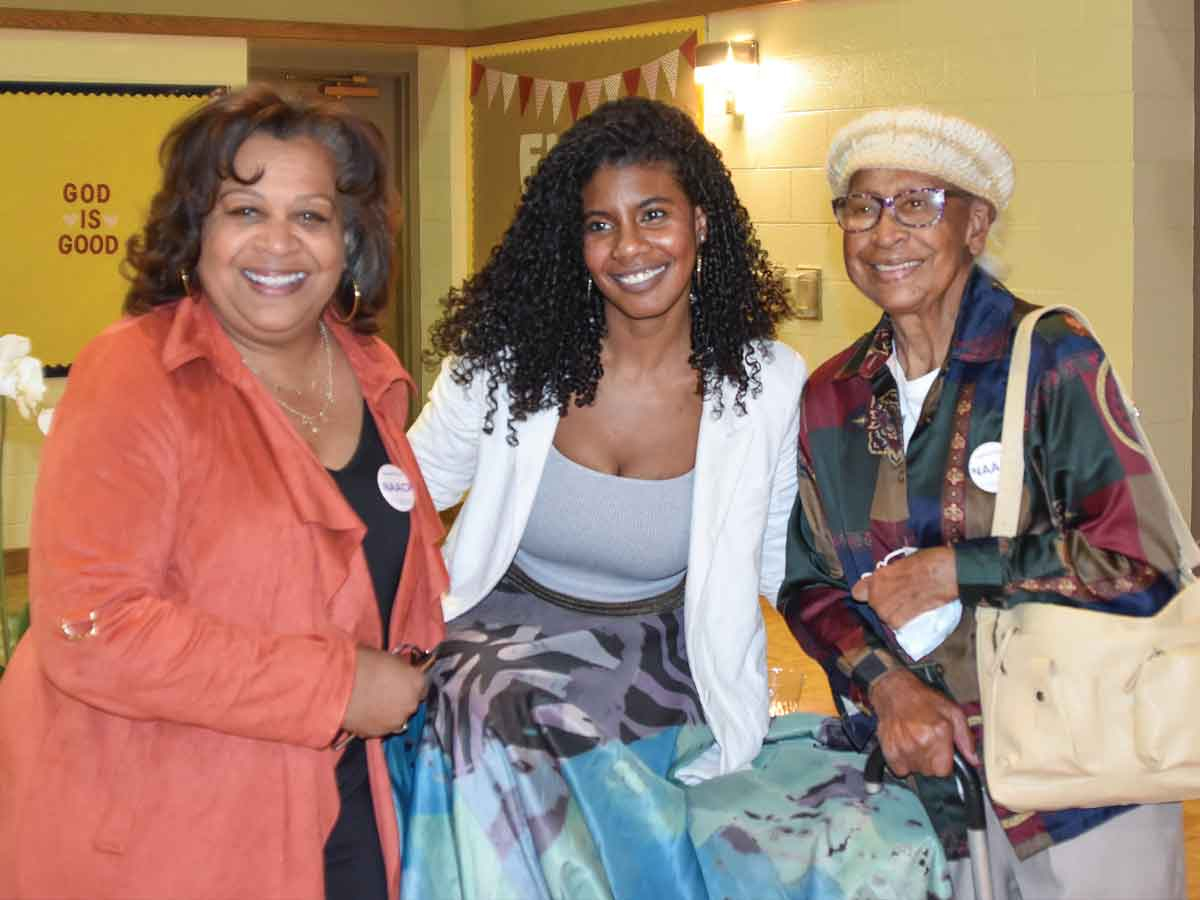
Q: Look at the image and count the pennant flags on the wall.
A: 13